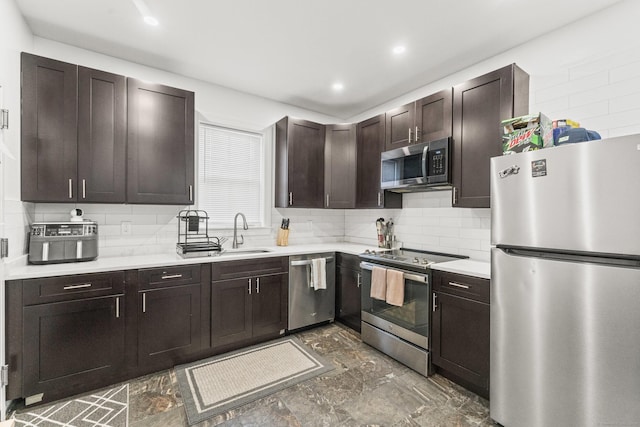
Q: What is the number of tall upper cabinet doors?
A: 7